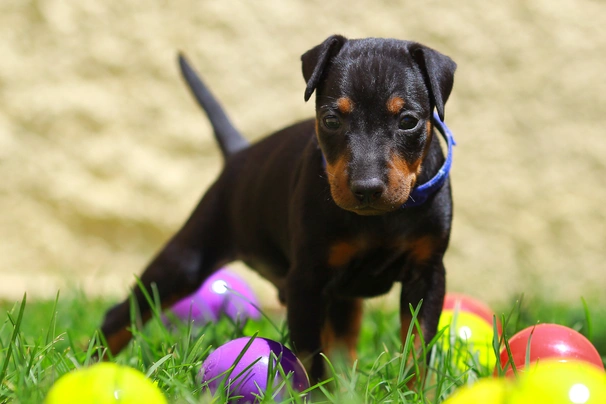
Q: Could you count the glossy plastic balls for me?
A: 8